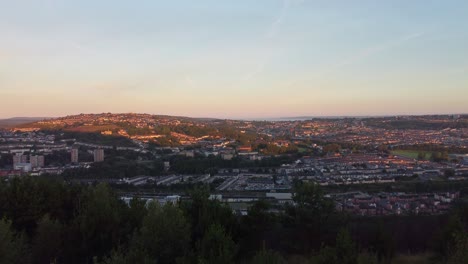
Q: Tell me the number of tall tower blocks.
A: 4